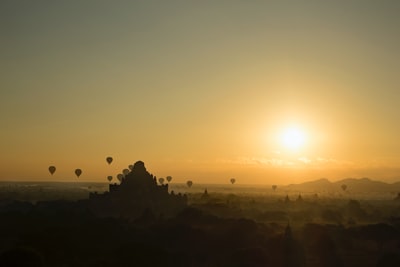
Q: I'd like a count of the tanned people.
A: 0